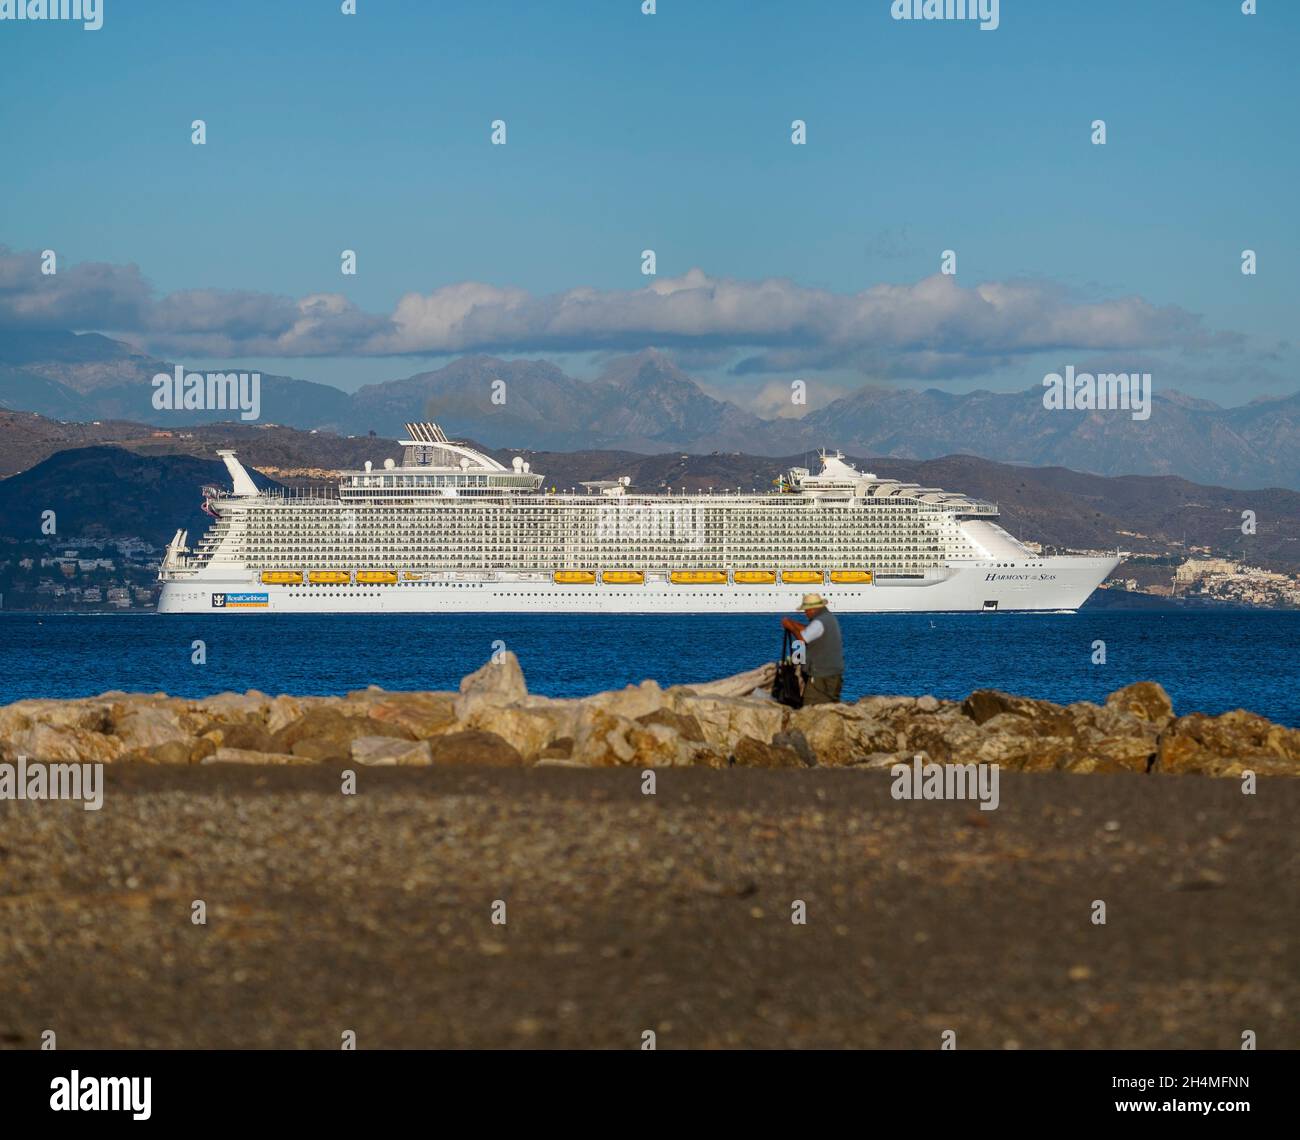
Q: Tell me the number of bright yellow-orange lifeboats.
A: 9